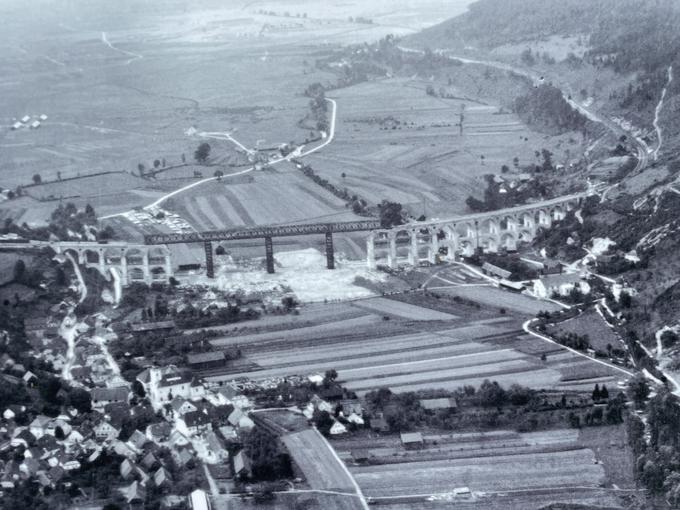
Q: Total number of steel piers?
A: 3